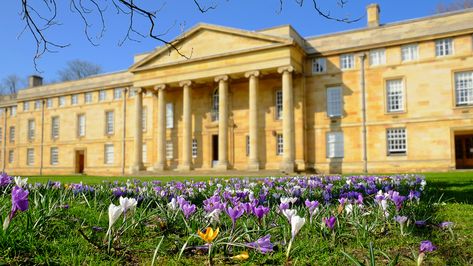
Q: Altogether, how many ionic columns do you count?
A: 6